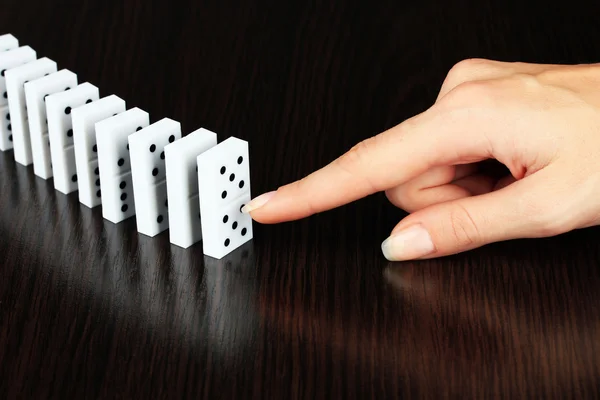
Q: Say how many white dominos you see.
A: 10